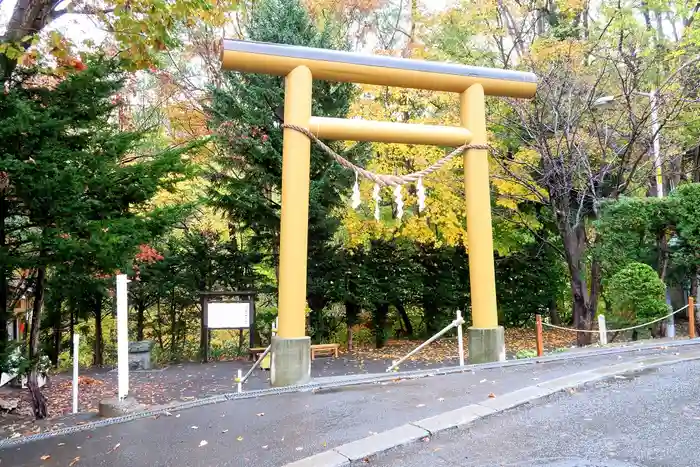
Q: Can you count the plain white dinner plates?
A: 0